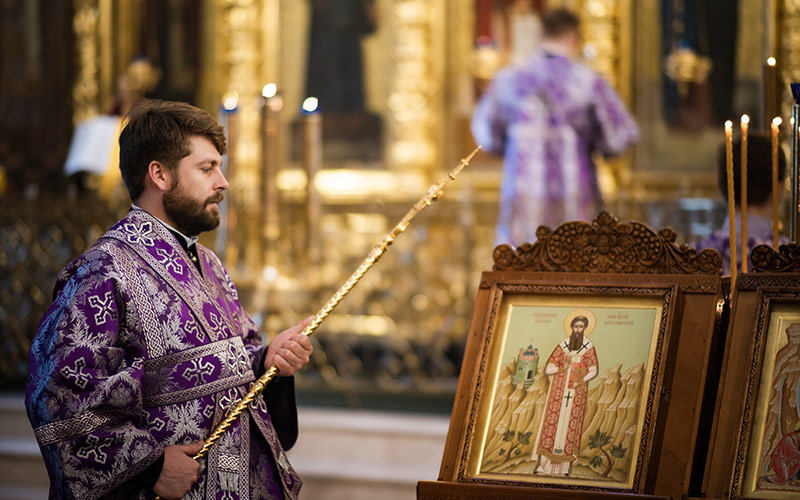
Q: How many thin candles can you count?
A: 3